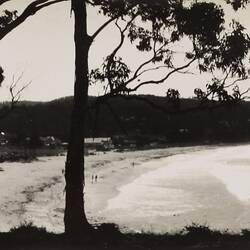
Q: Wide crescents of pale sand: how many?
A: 1